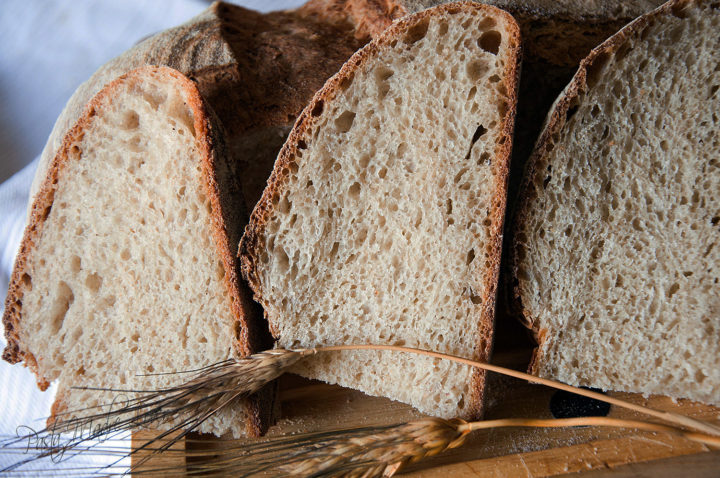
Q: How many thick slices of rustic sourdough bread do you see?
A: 3